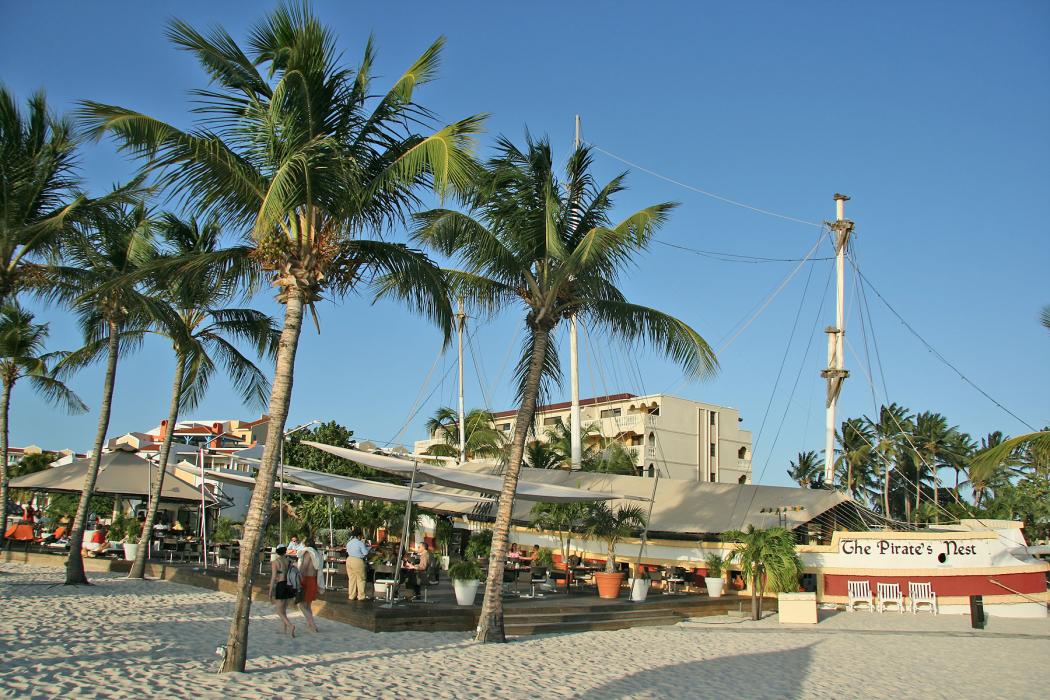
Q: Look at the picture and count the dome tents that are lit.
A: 0